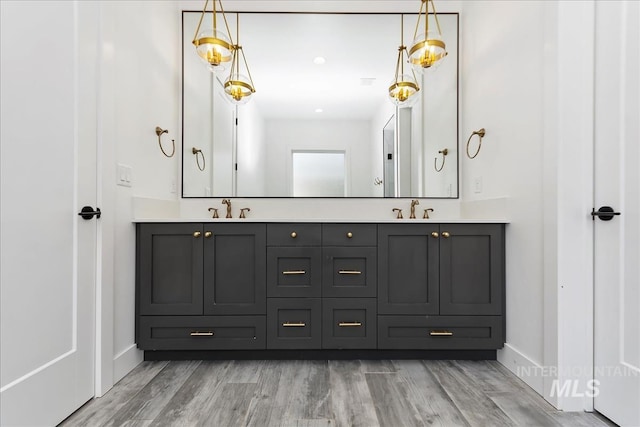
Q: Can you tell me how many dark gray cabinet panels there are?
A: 12